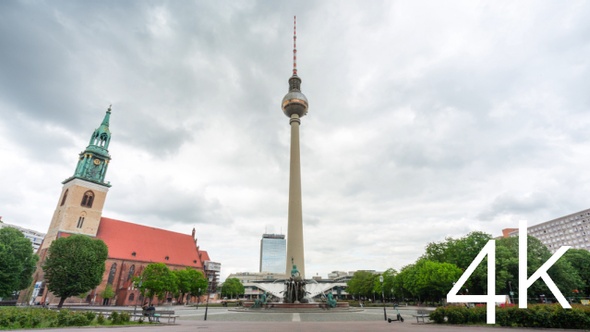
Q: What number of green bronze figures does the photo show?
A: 3